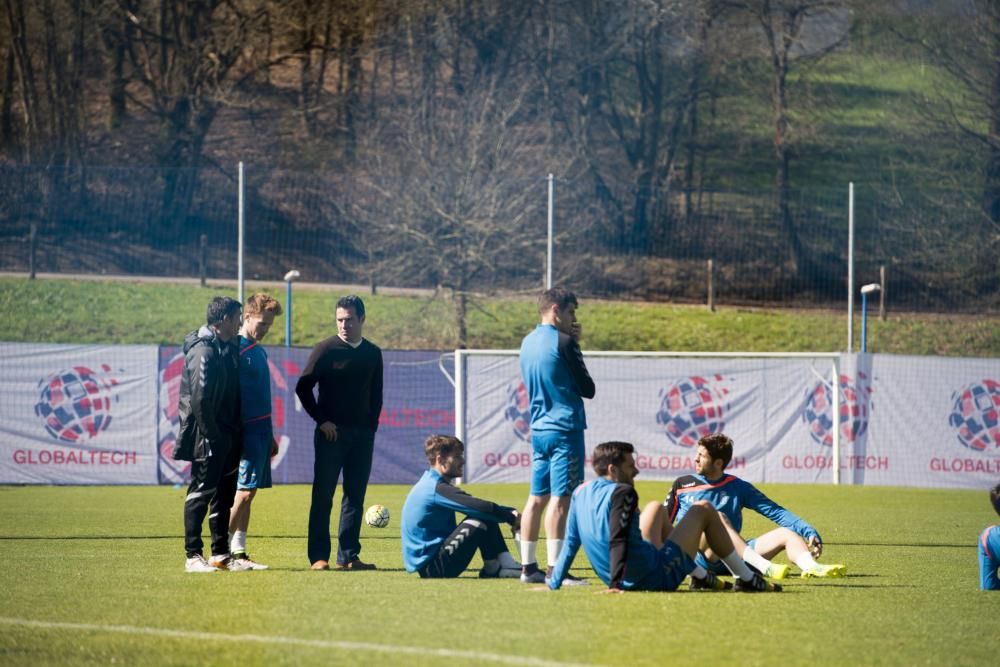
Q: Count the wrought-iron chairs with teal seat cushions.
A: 0